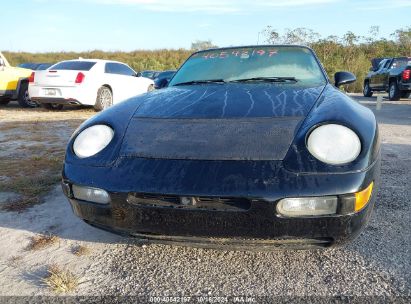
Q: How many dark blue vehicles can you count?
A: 1